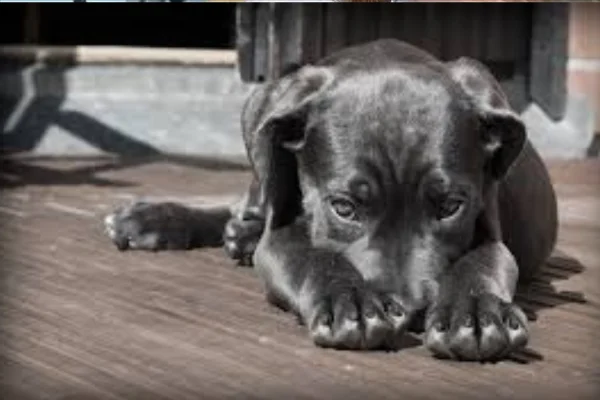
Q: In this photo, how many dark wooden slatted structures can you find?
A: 1